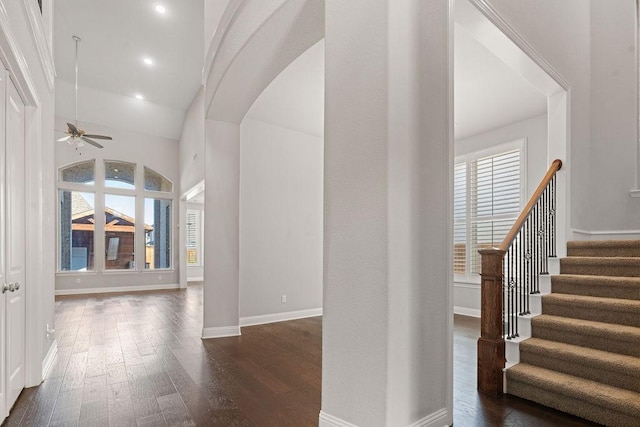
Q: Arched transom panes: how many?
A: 3